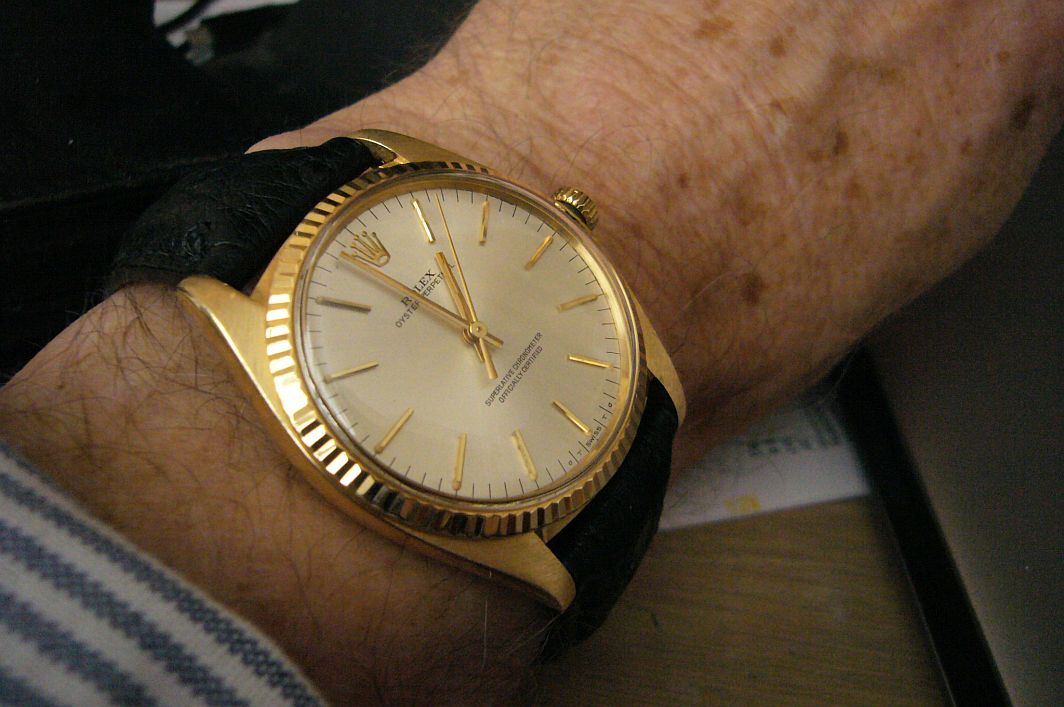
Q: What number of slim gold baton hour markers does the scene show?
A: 11